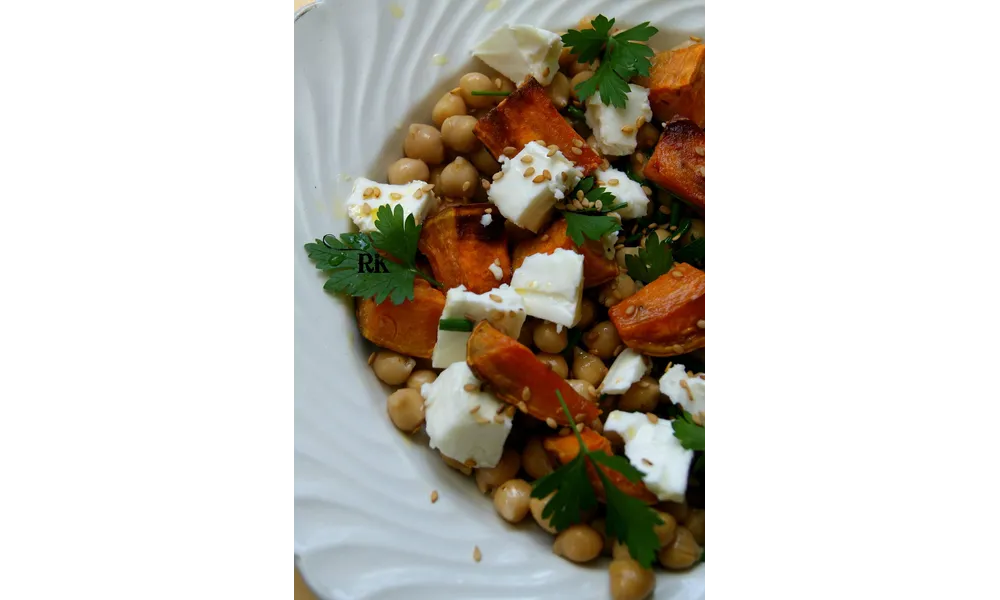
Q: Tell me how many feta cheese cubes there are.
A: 11